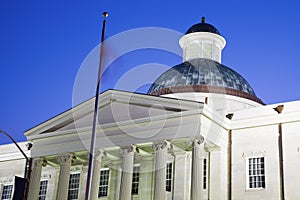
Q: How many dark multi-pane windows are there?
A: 8